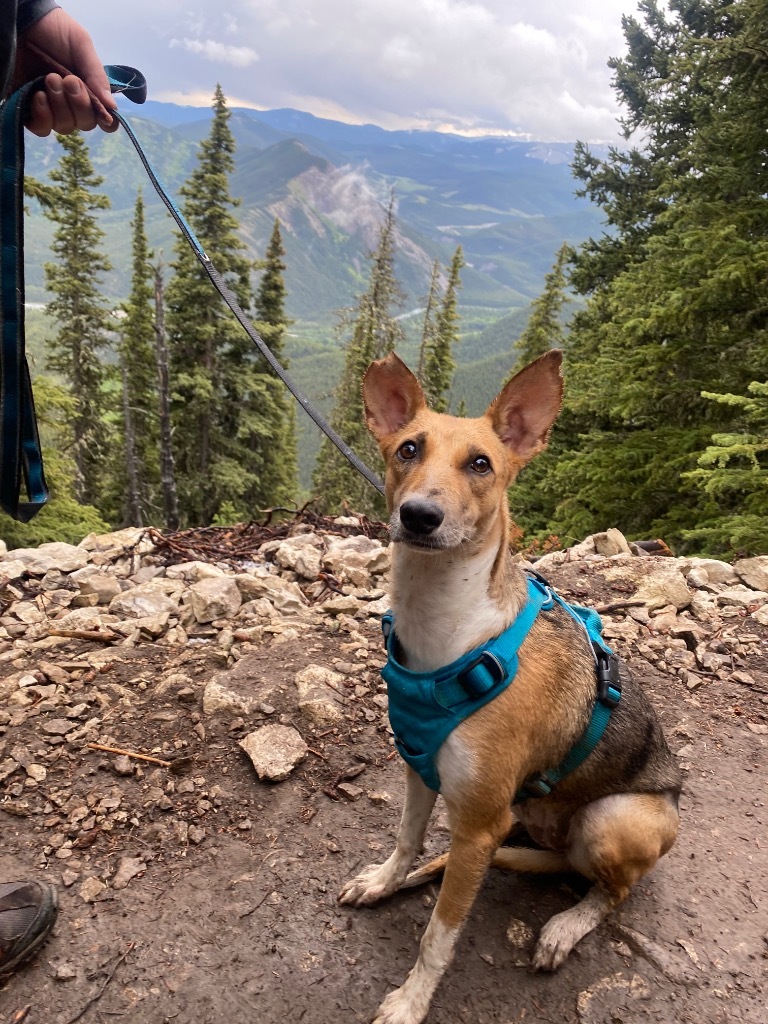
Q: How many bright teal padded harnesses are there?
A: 1